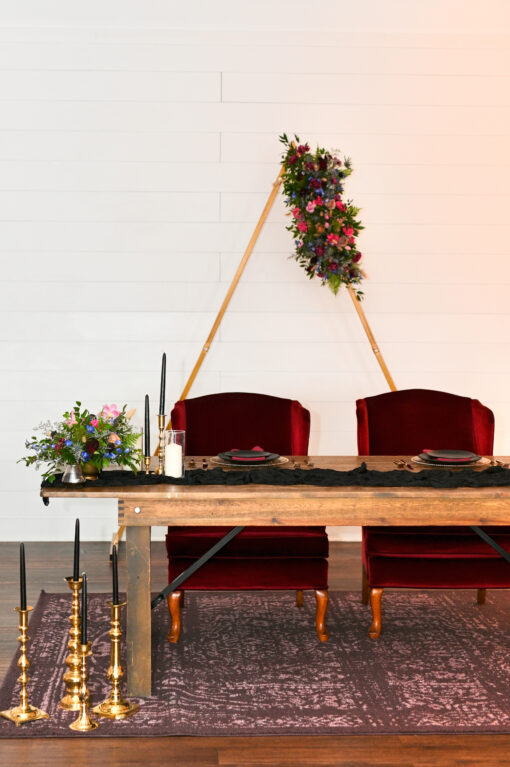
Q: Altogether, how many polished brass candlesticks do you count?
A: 6